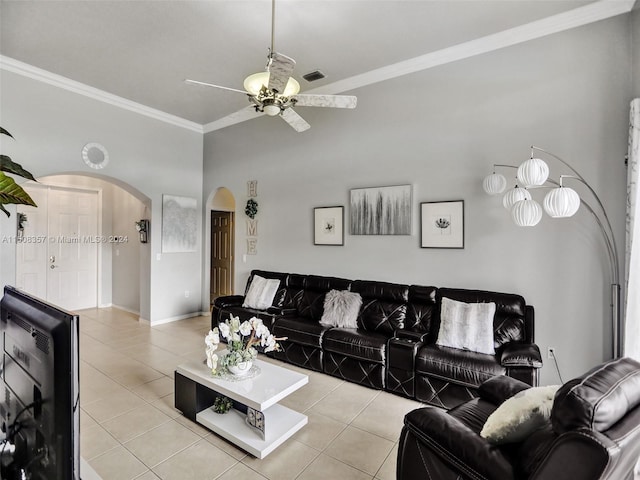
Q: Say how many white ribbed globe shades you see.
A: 5